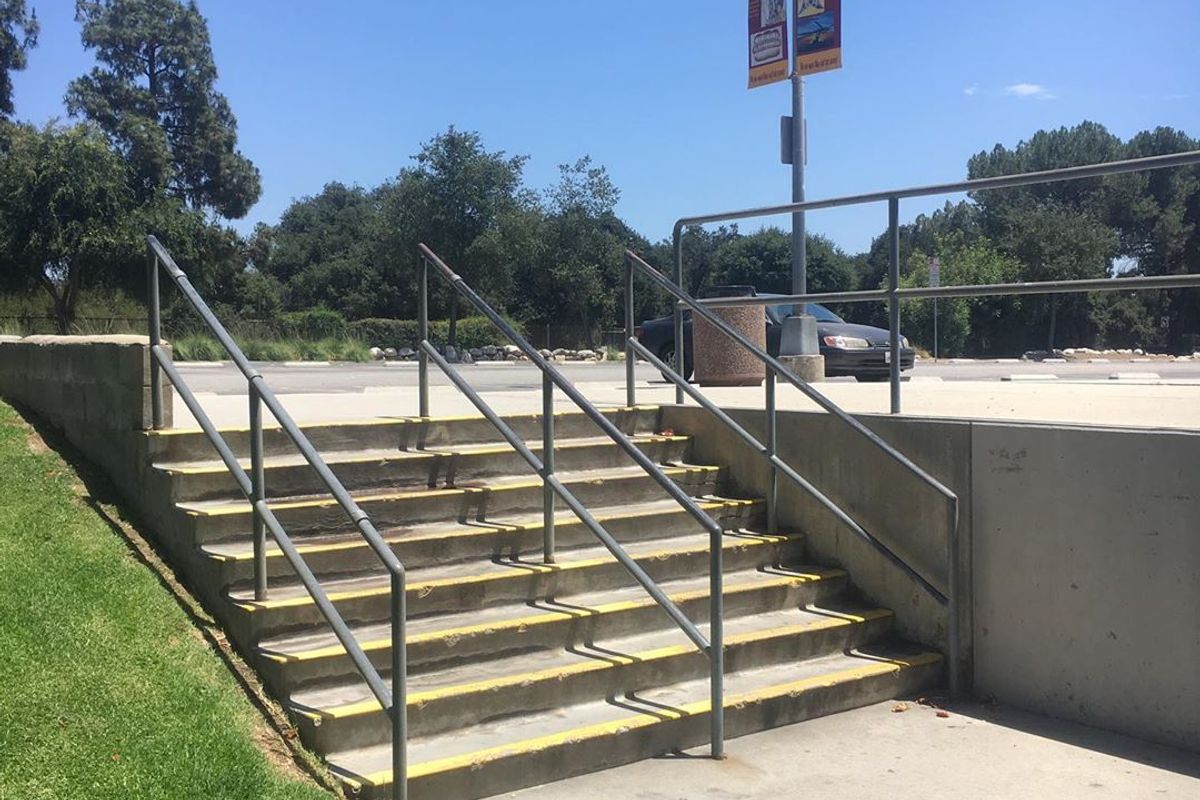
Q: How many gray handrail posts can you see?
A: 11